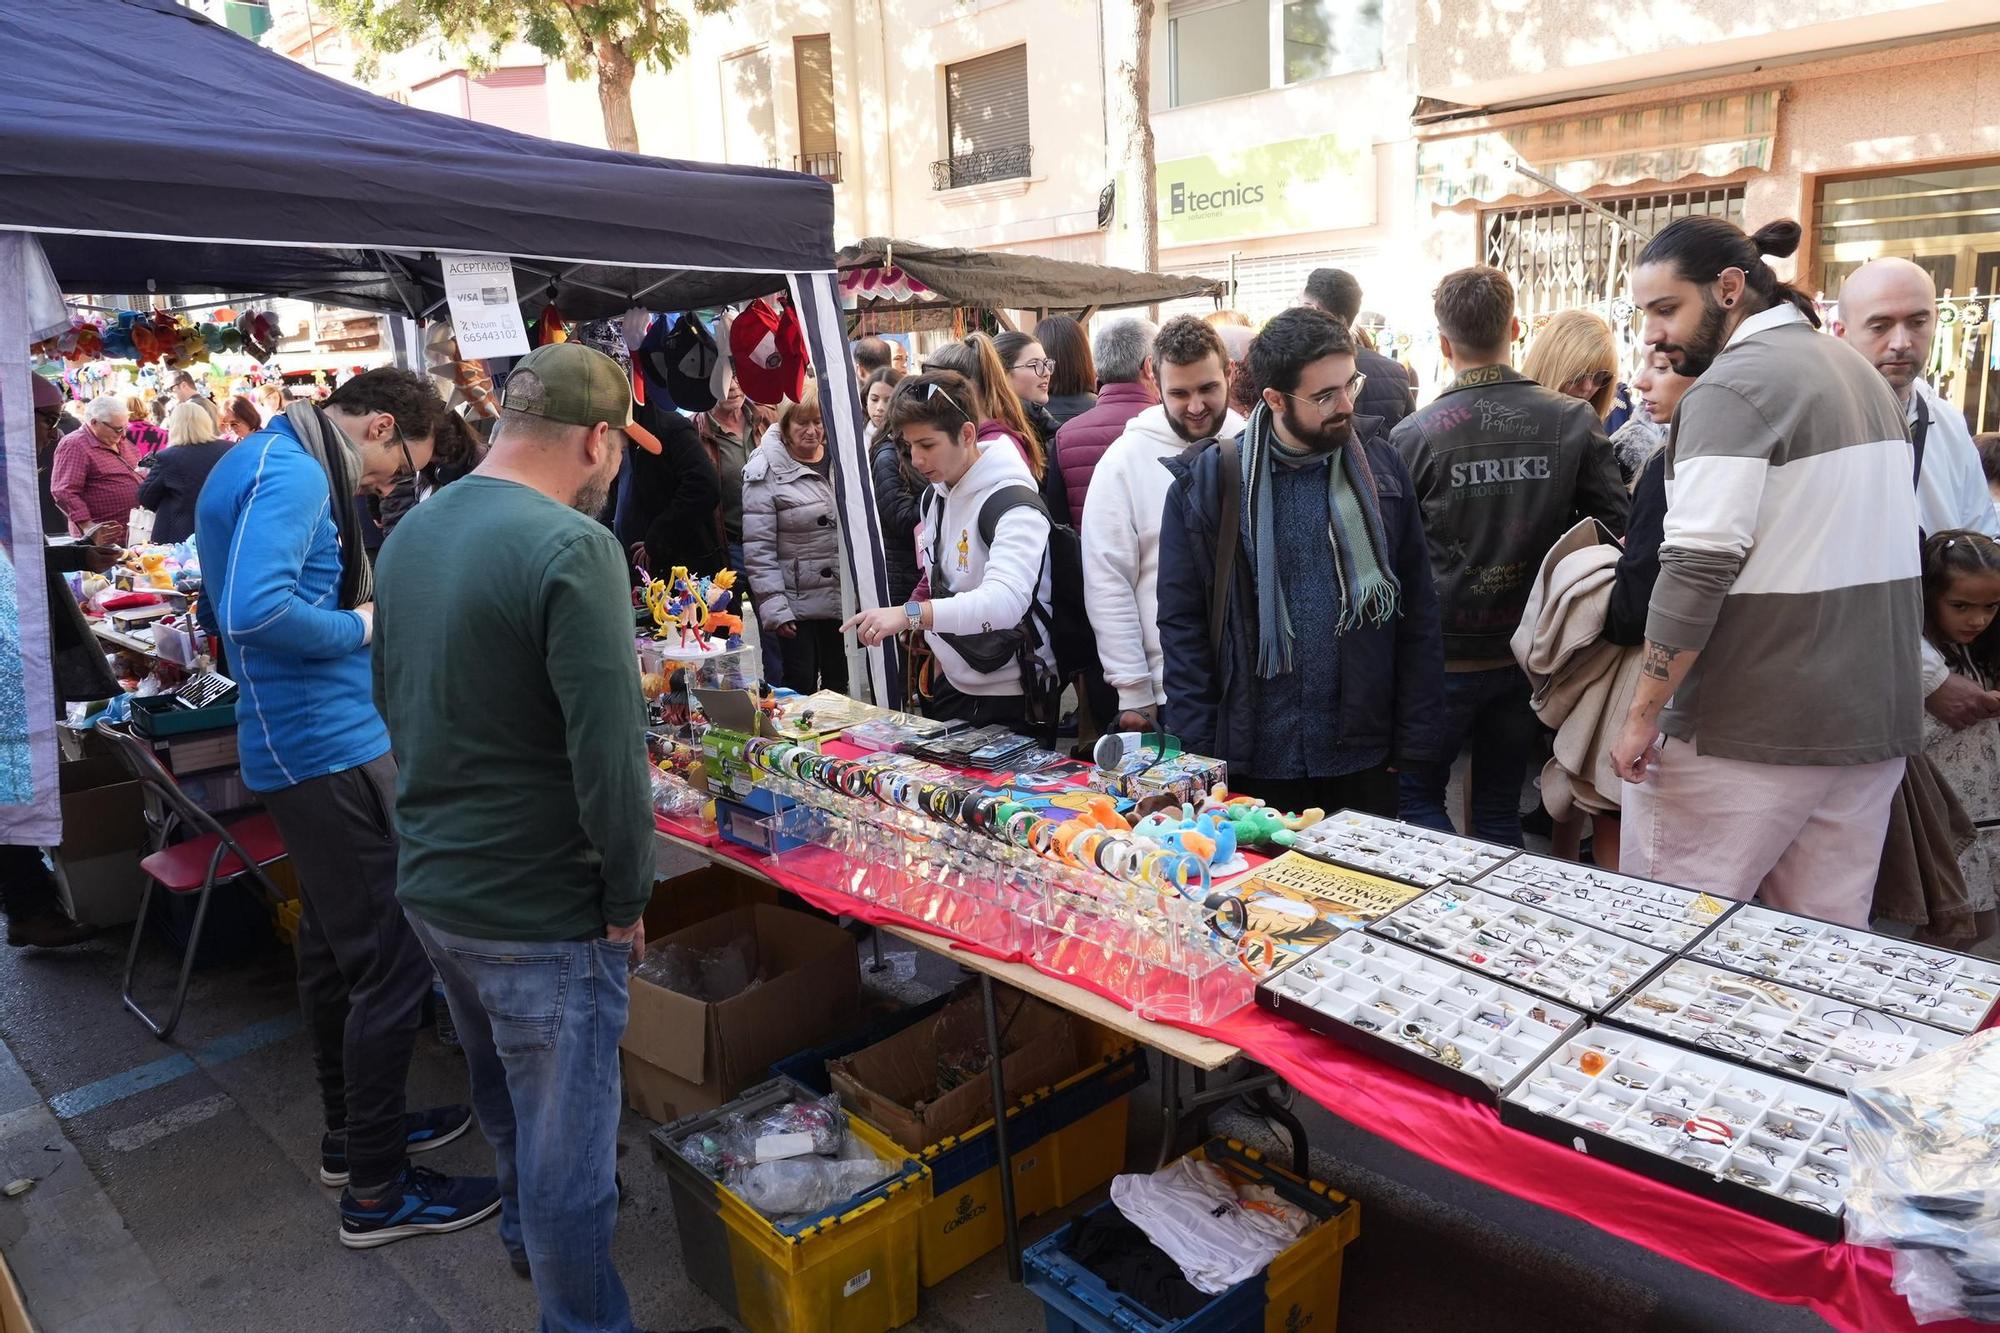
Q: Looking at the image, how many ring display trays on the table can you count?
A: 7